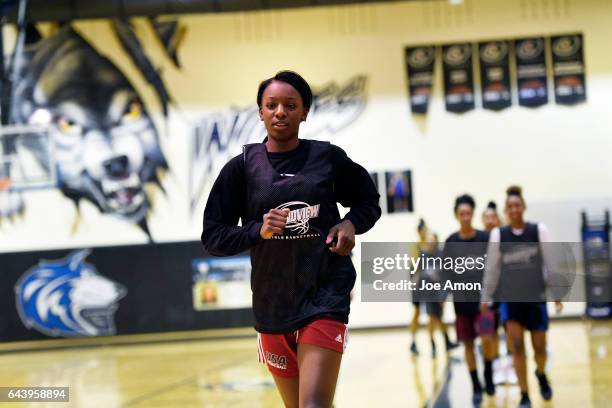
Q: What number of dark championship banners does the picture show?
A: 5